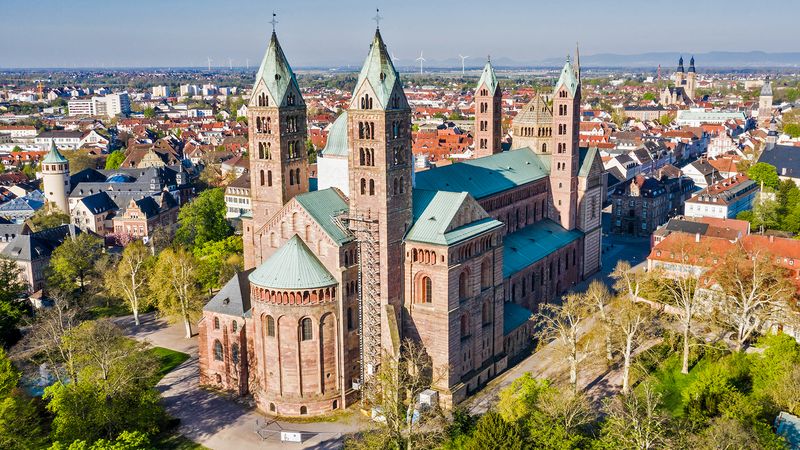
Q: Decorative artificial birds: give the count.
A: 2